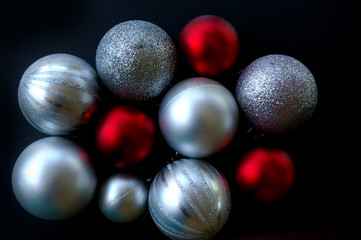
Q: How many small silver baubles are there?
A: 1